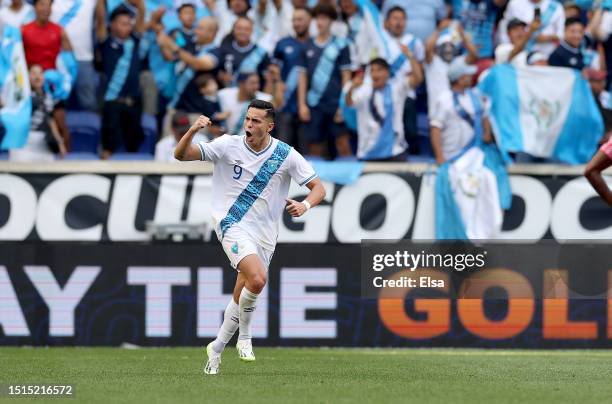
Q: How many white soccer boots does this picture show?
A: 2